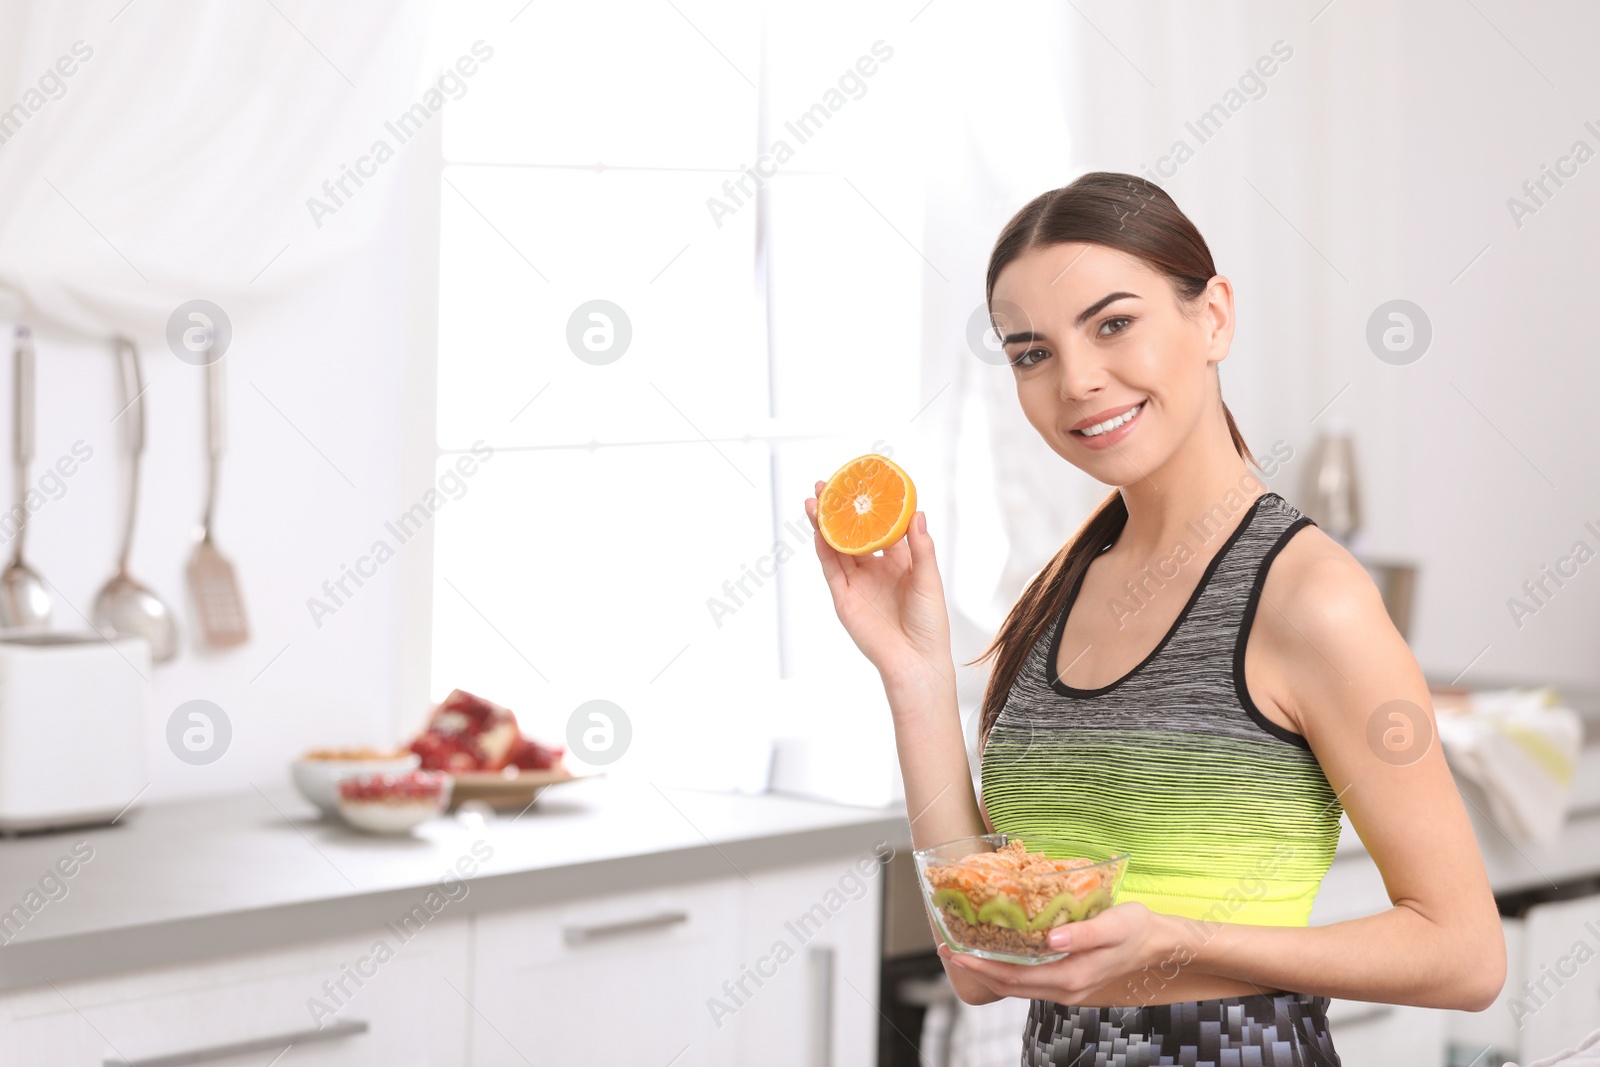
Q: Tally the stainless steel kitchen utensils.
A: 3